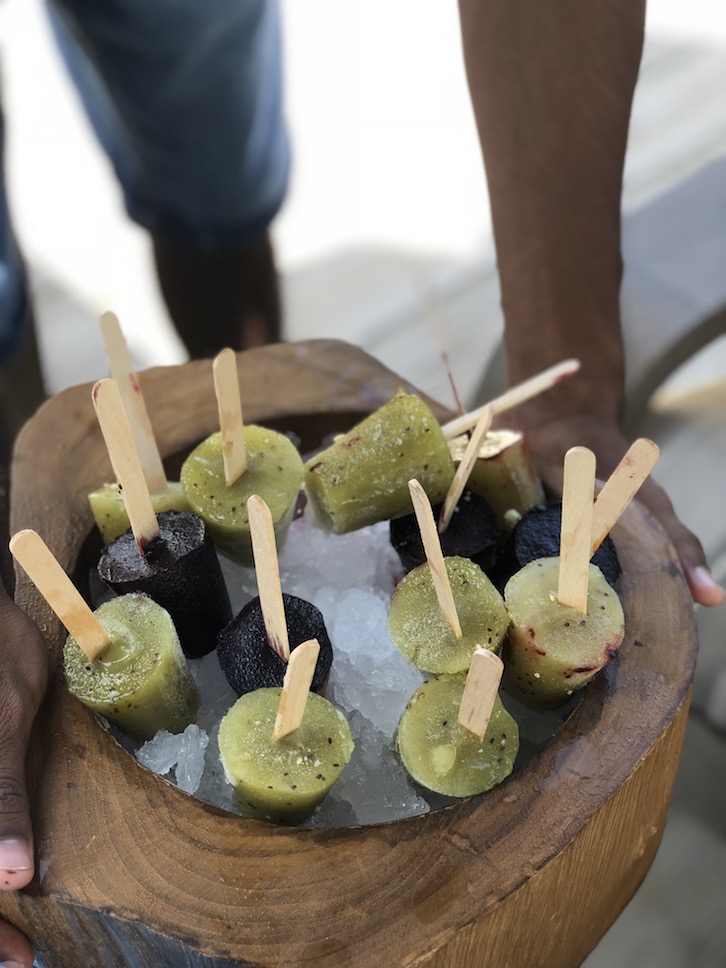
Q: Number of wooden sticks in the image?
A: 13